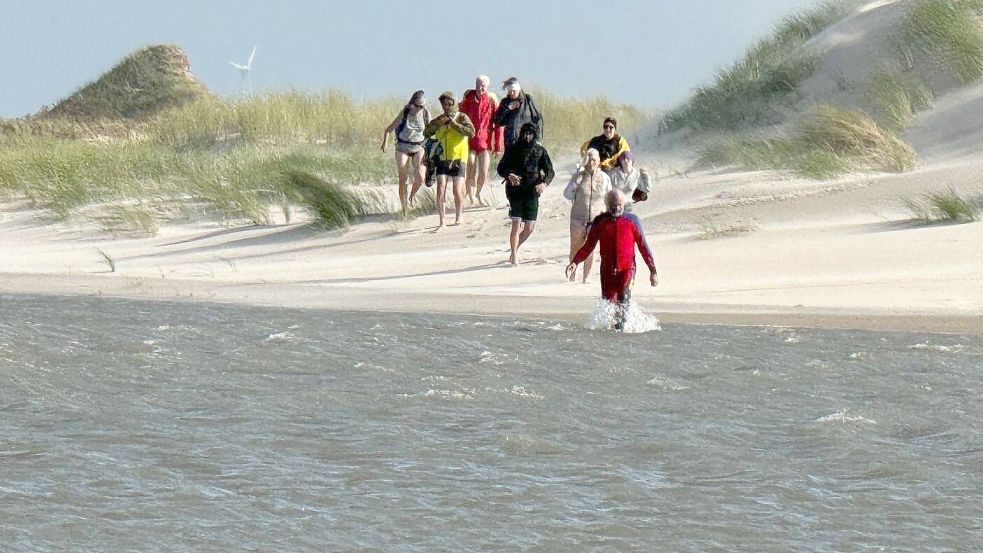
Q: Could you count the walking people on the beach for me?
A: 9